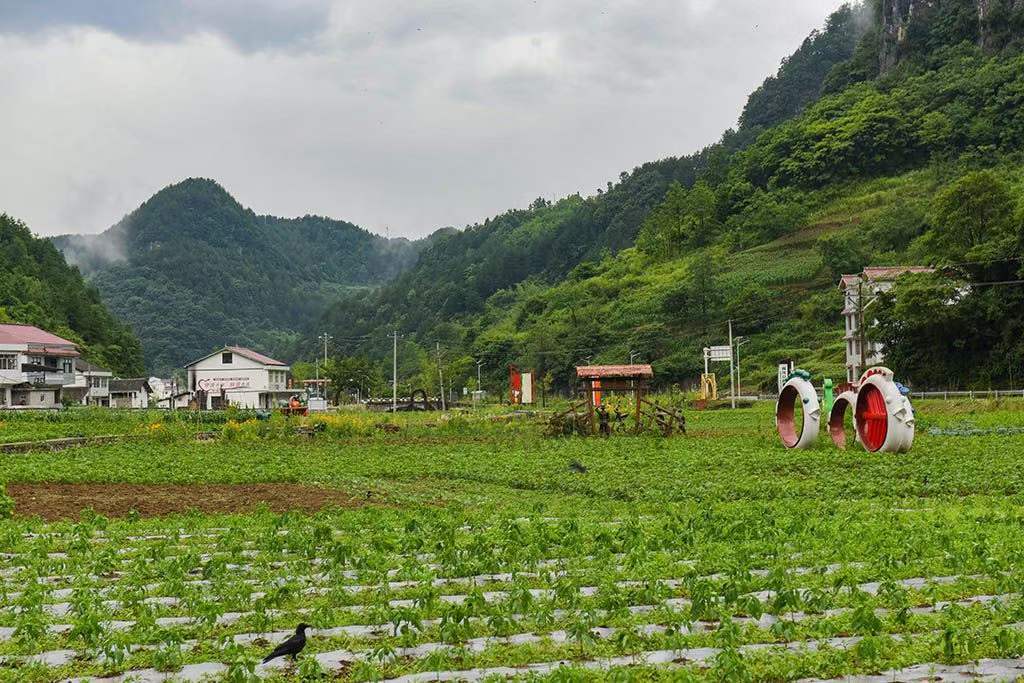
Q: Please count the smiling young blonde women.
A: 0